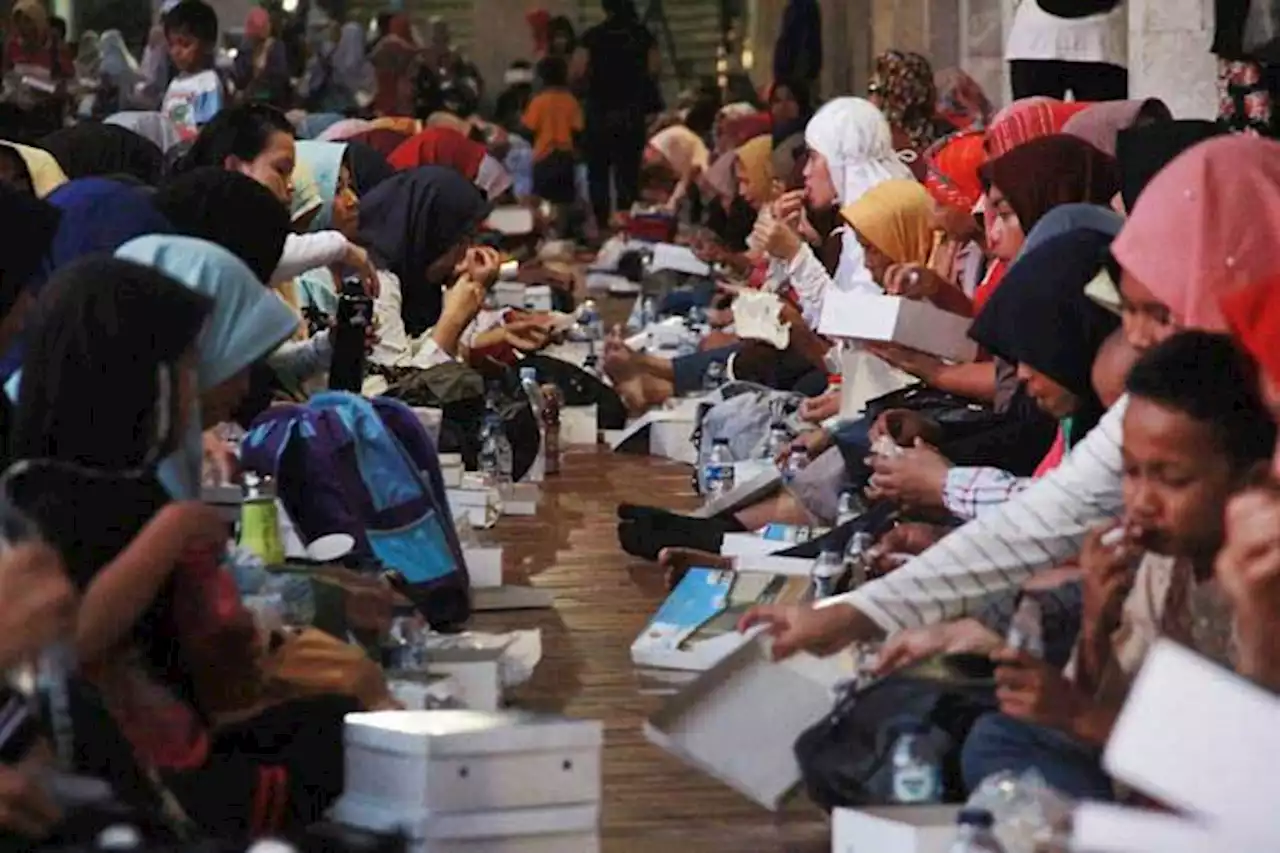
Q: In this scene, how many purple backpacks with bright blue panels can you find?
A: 1